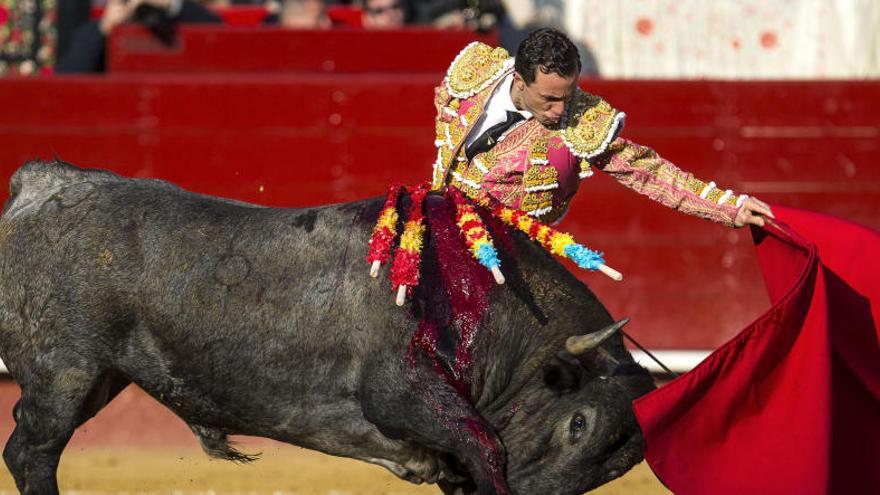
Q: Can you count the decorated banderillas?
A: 4